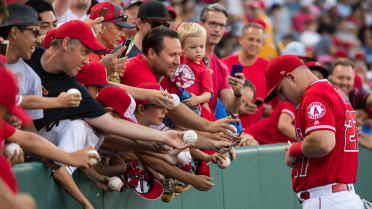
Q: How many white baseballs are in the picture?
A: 9